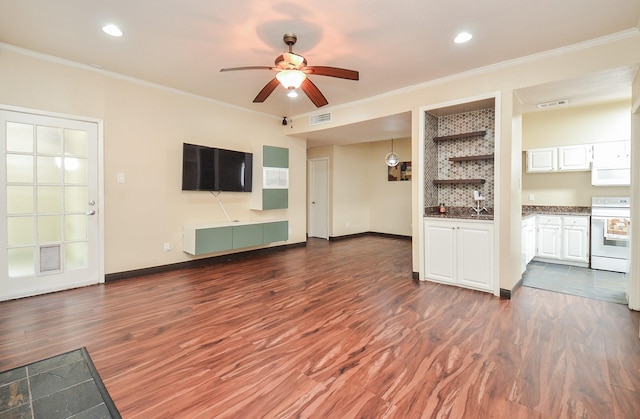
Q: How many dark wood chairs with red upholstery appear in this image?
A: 0